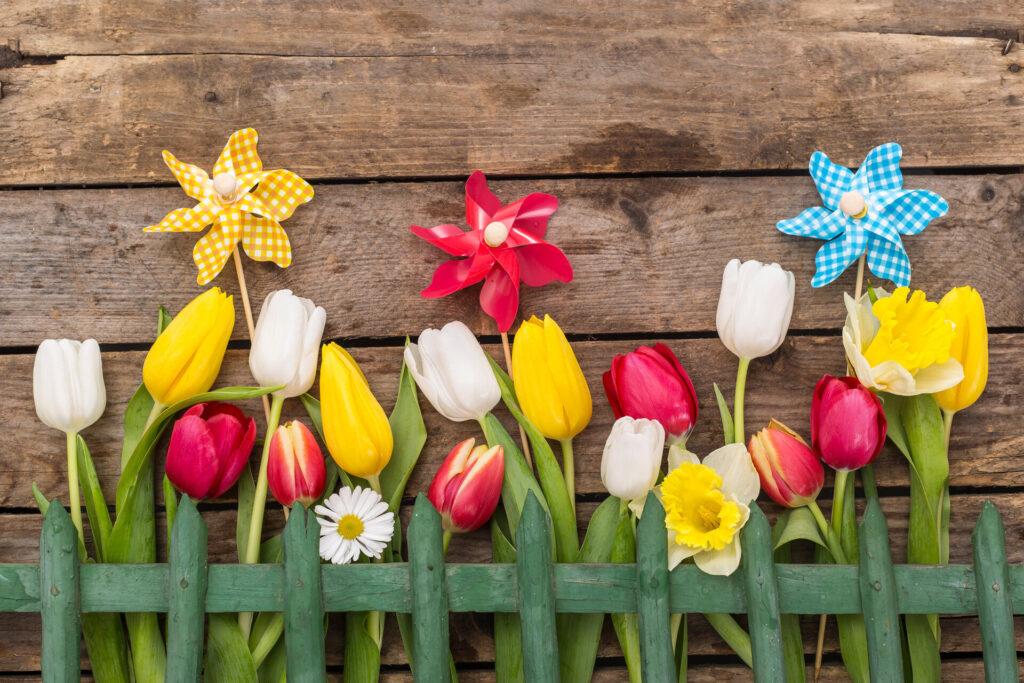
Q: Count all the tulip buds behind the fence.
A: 15